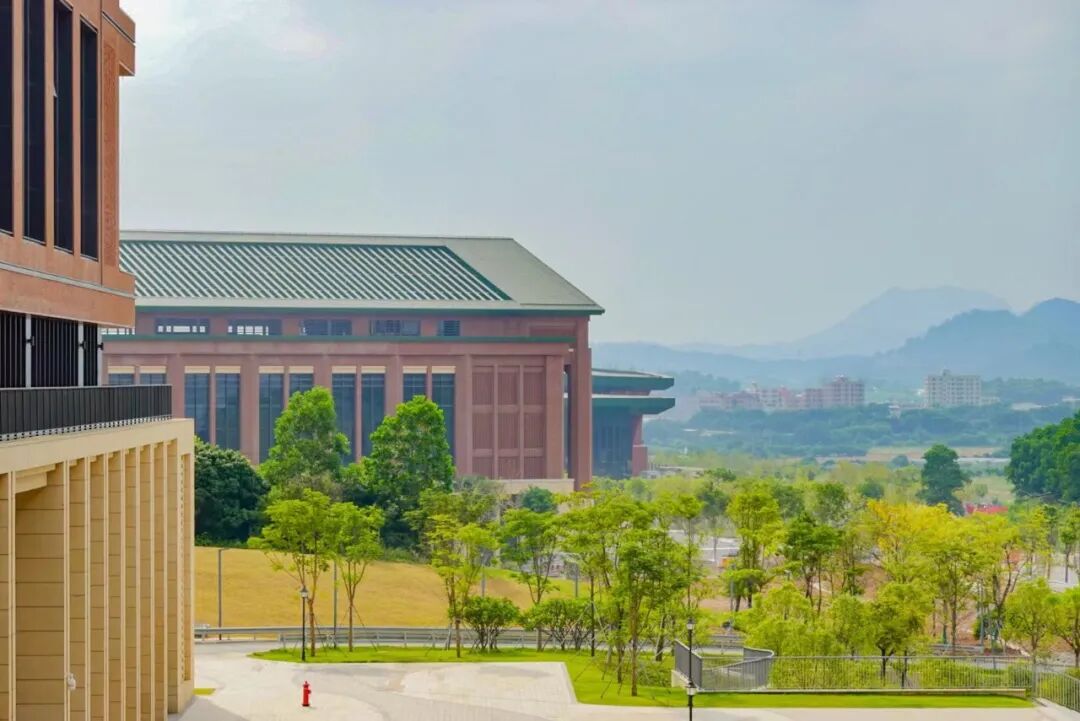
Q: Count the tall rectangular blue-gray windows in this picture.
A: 10